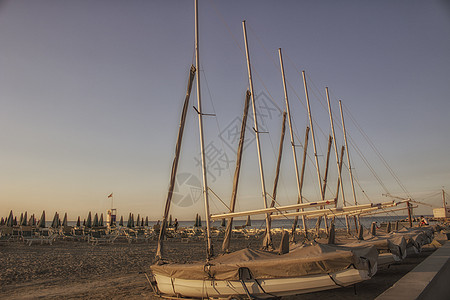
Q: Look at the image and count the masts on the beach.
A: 6